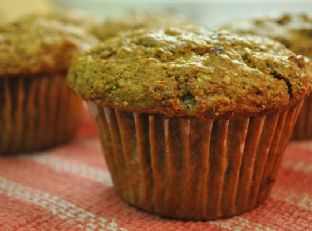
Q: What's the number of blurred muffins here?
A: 3